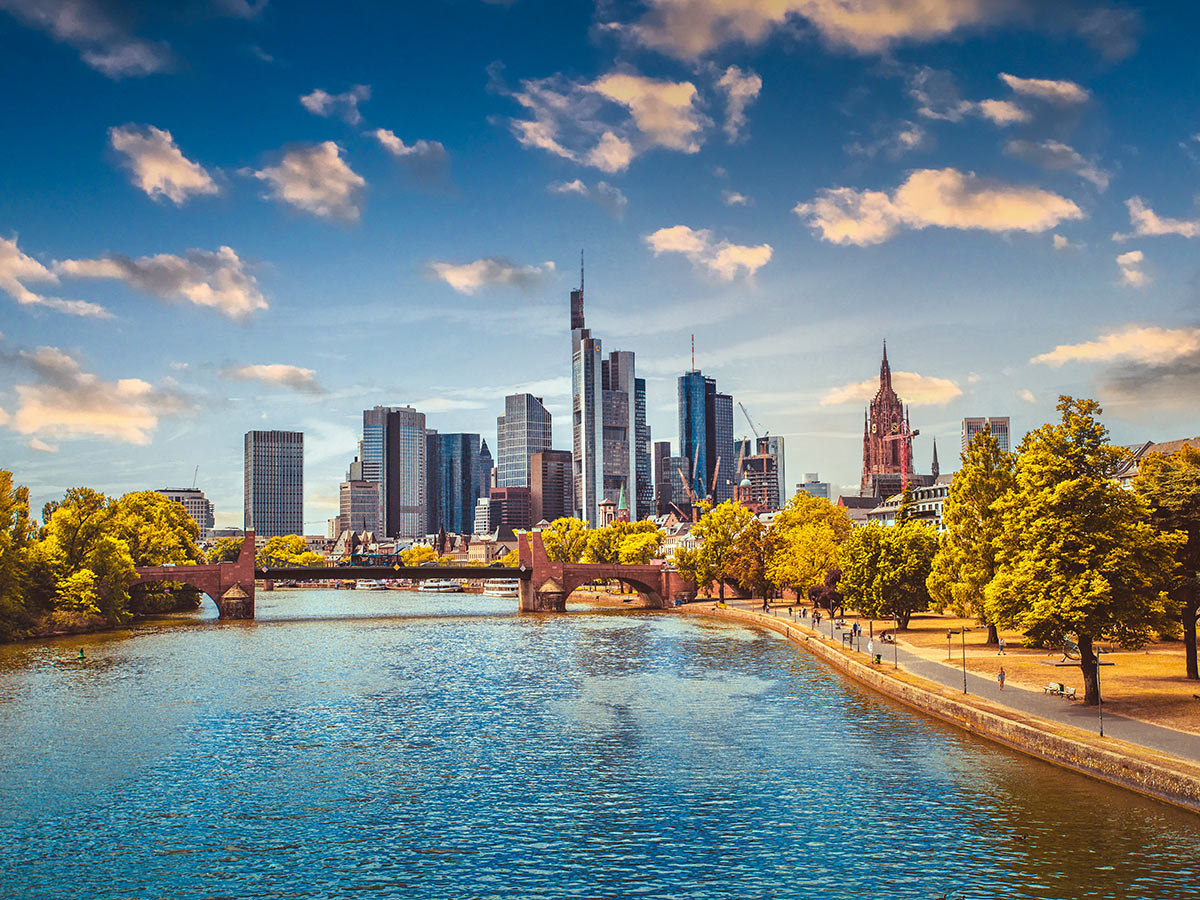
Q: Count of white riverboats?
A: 3